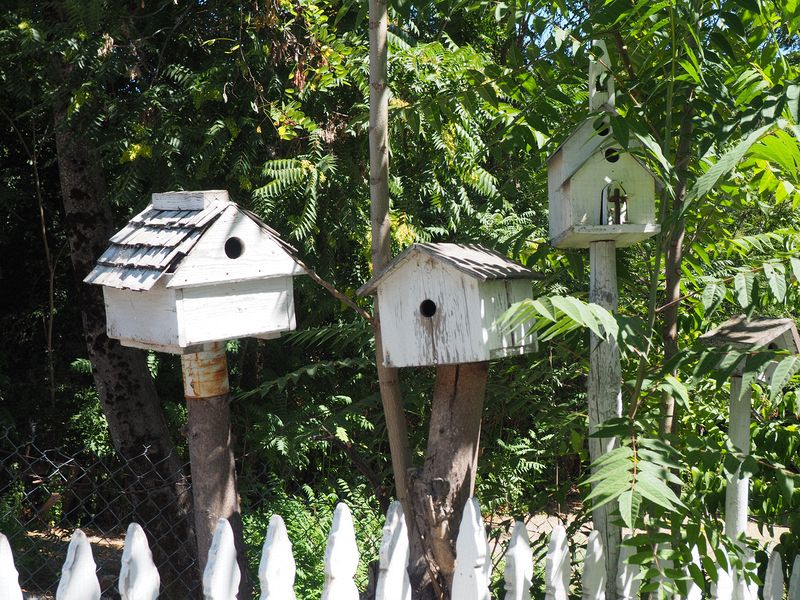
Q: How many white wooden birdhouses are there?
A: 4